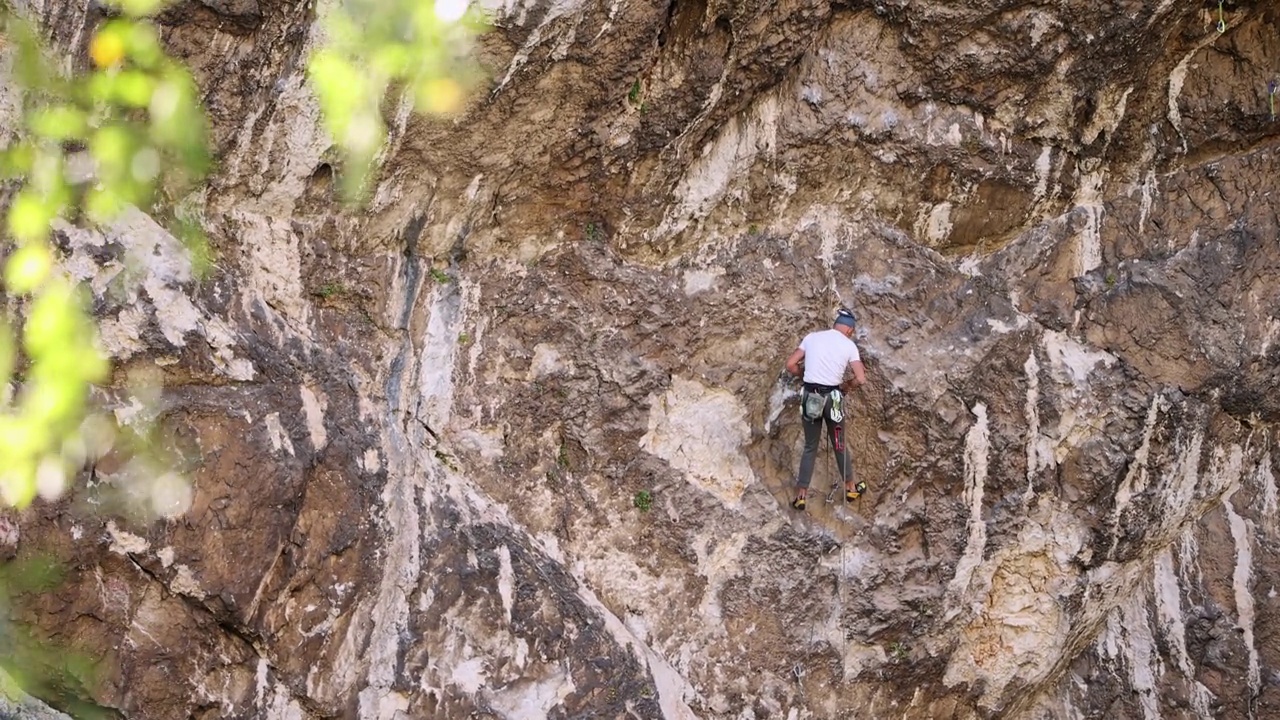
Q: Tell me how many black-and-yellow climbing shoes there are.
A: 2